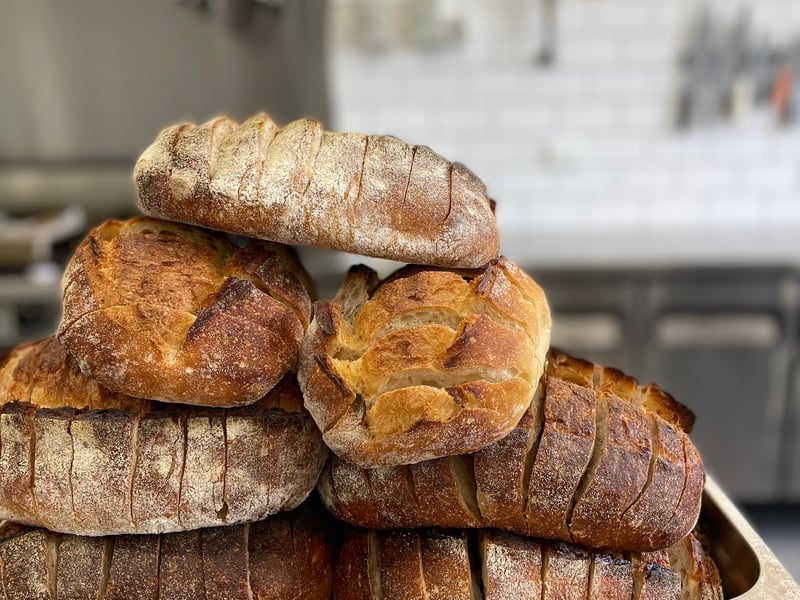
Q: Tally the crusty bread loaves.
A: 7